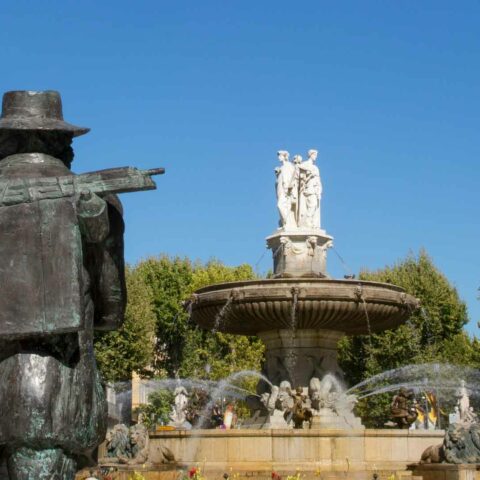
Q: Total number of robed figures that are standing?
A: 3